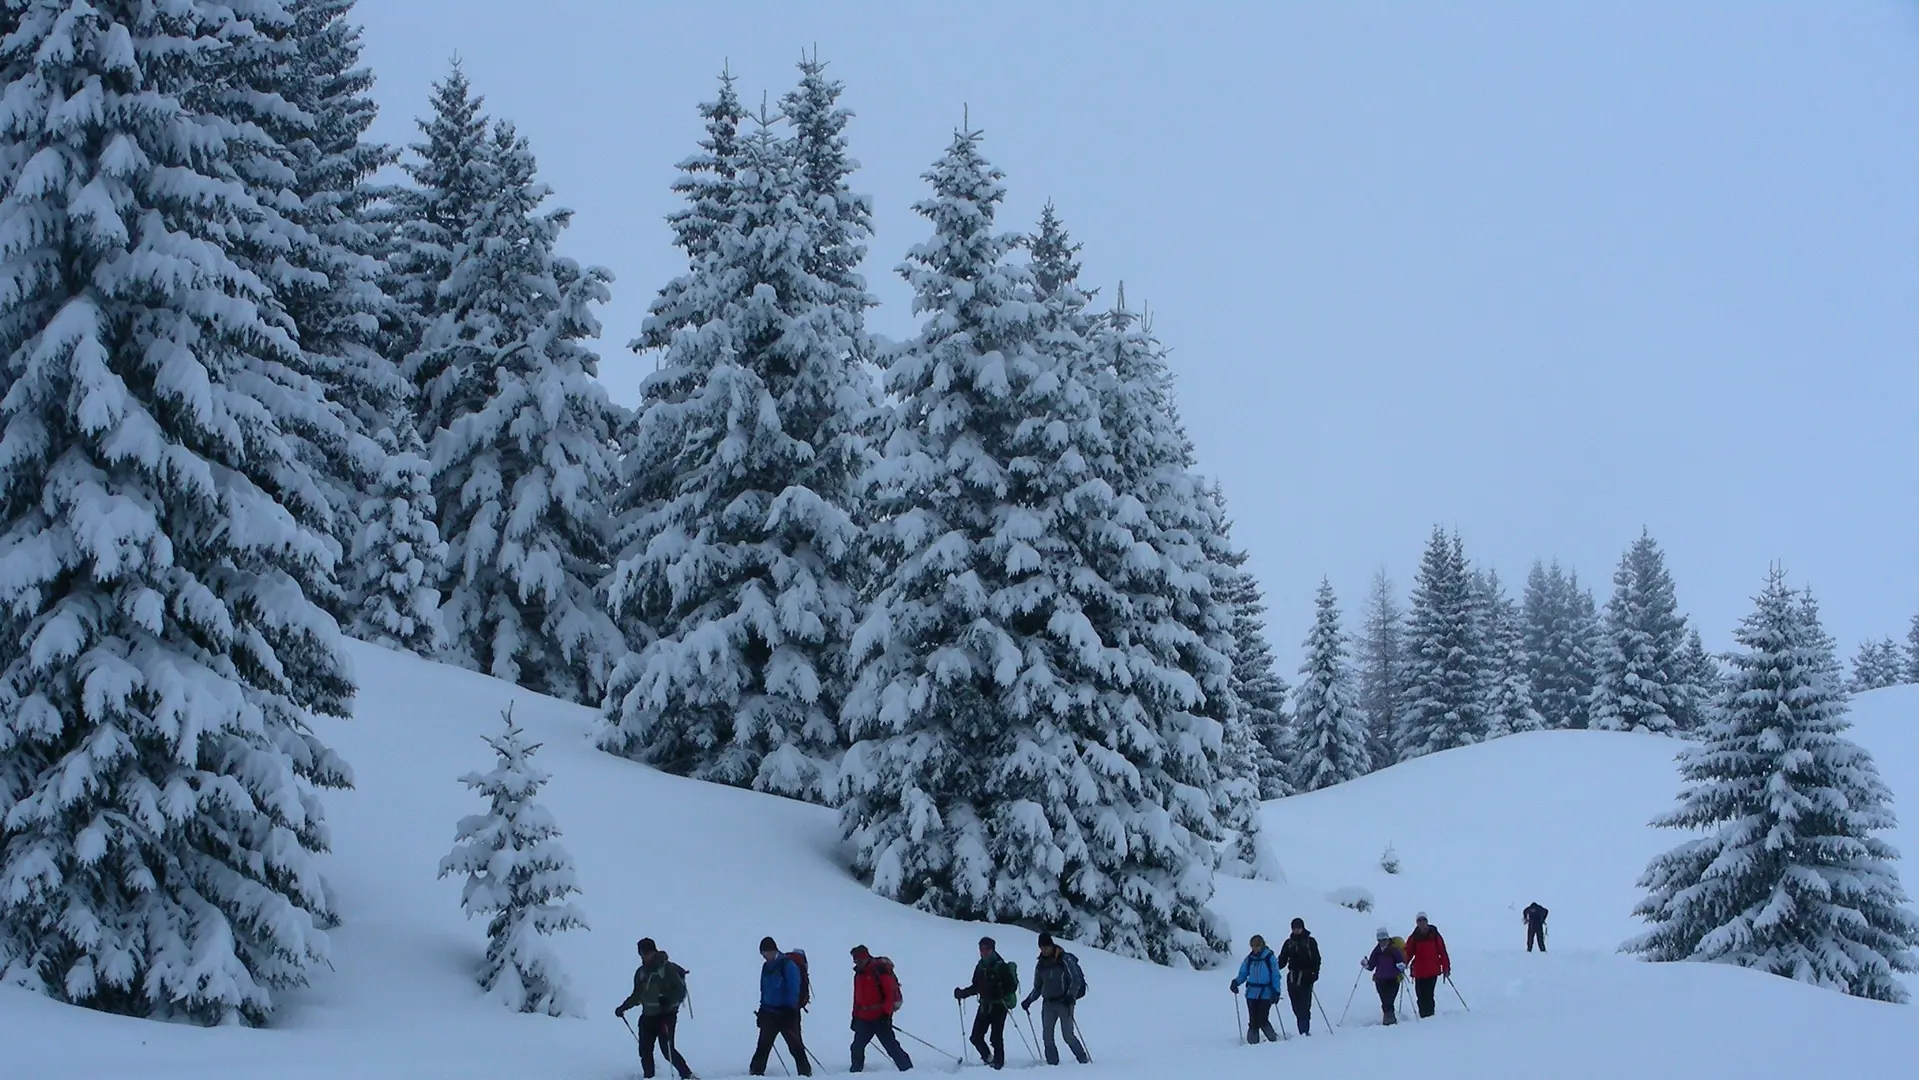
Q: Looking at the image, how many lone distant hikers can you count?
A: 1